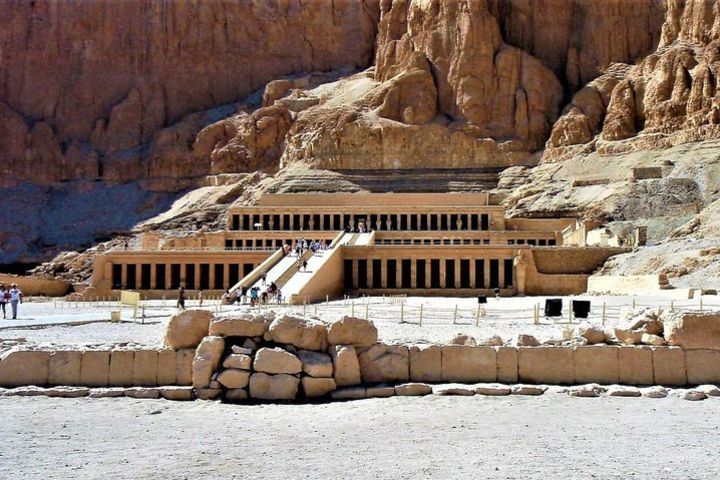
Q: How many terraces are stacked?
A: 3